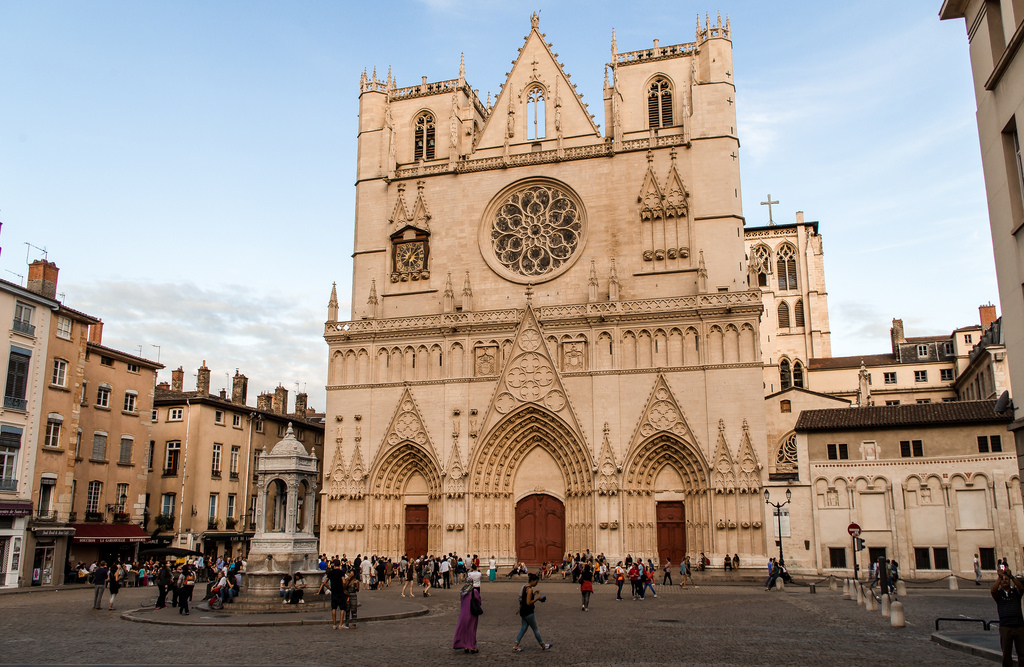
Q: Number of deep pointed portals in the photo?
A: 3